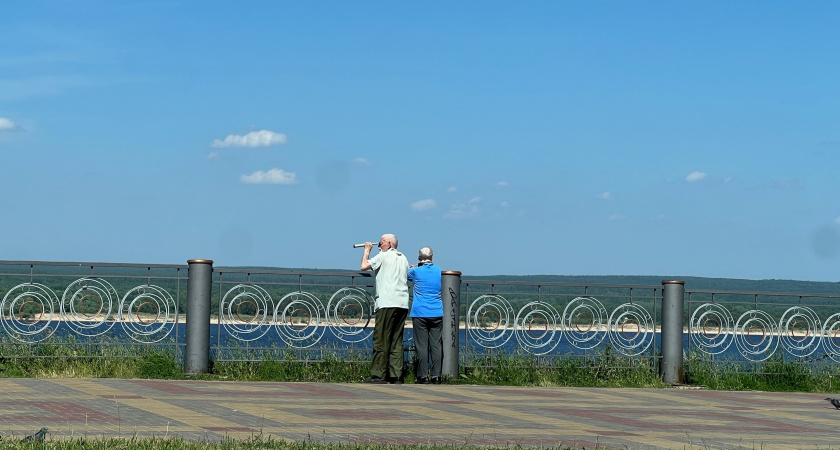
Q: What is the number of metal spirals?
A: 14